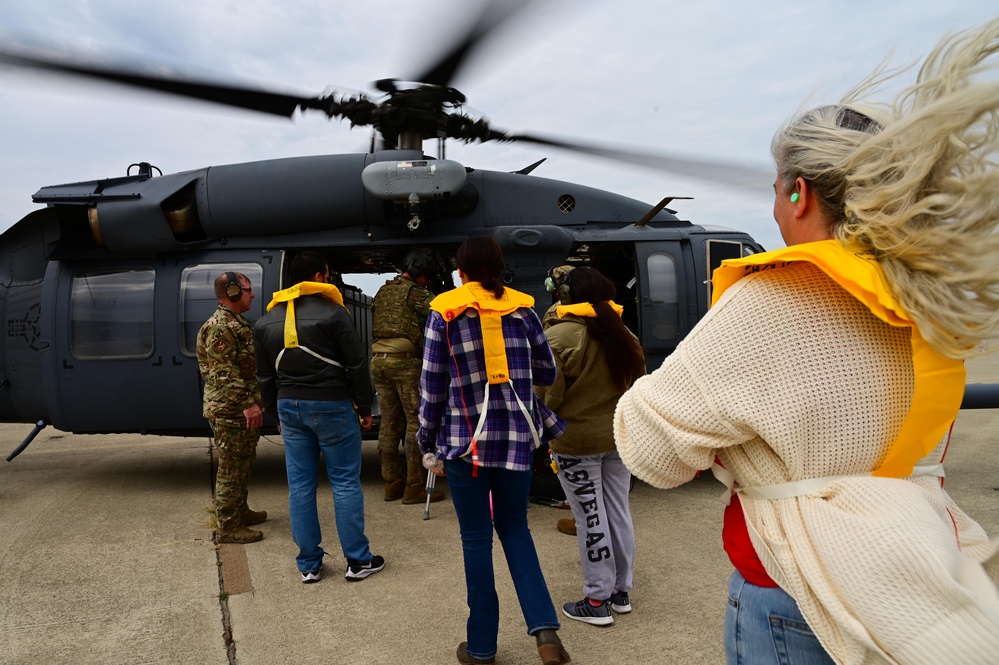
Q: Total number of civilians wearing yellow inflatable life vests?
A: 4